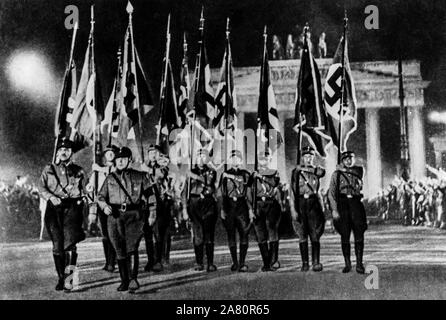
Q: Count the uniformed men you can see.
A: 10